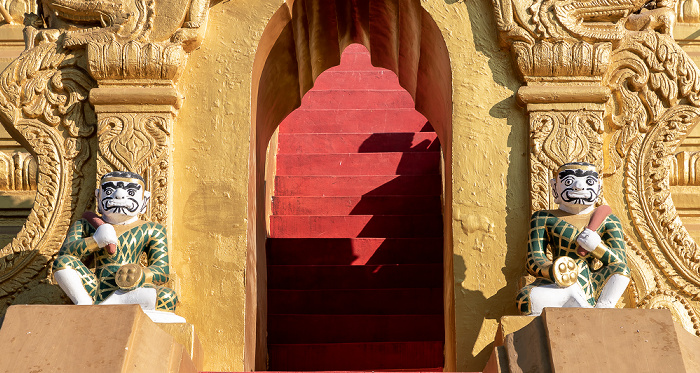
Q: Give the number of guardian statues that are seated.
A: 2